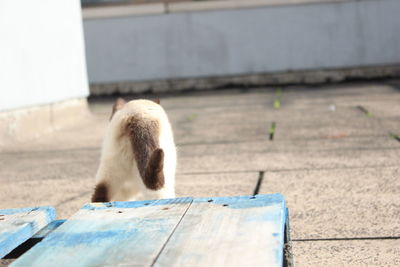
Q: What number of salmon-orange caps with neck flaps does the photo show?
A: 0